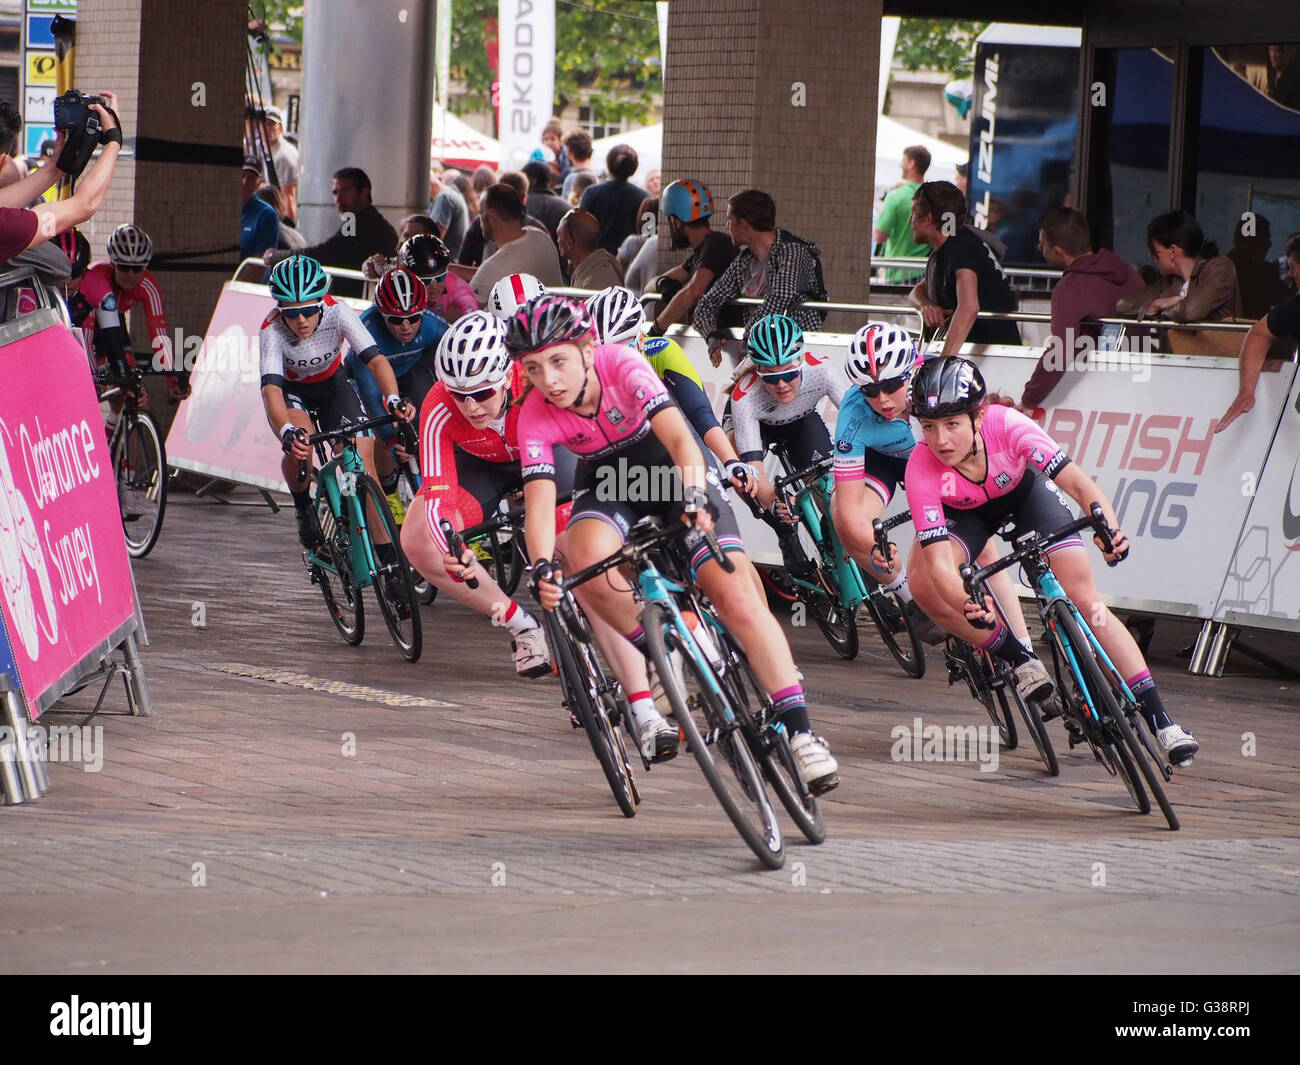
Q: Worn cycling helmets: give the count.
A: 13